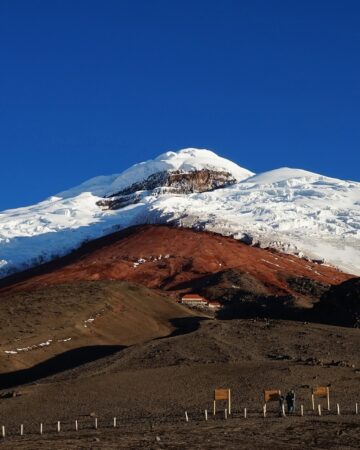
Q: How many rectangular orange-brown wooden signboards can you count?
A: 3